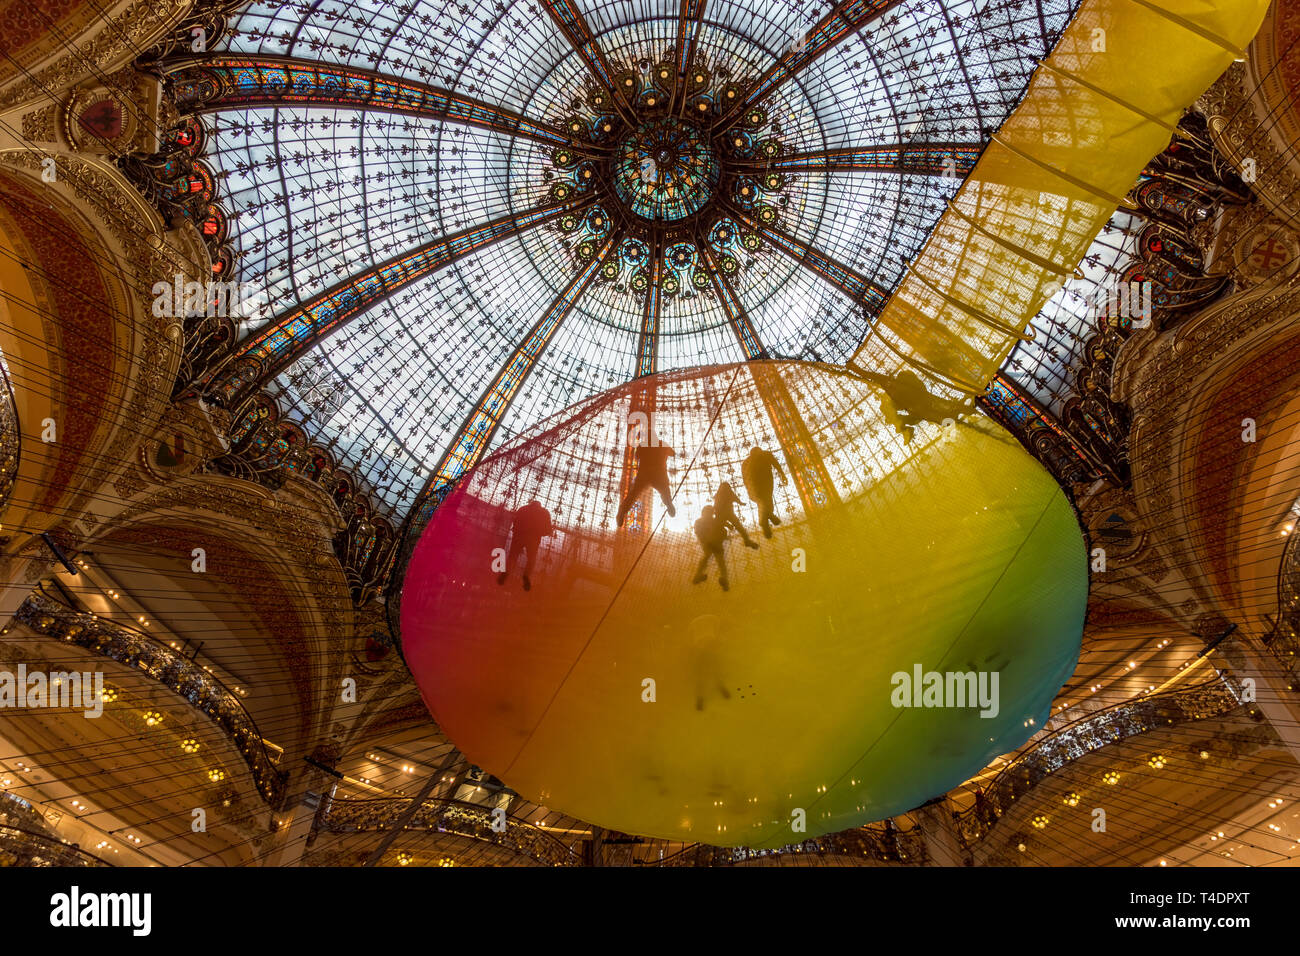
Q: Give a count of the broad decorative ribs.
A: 10